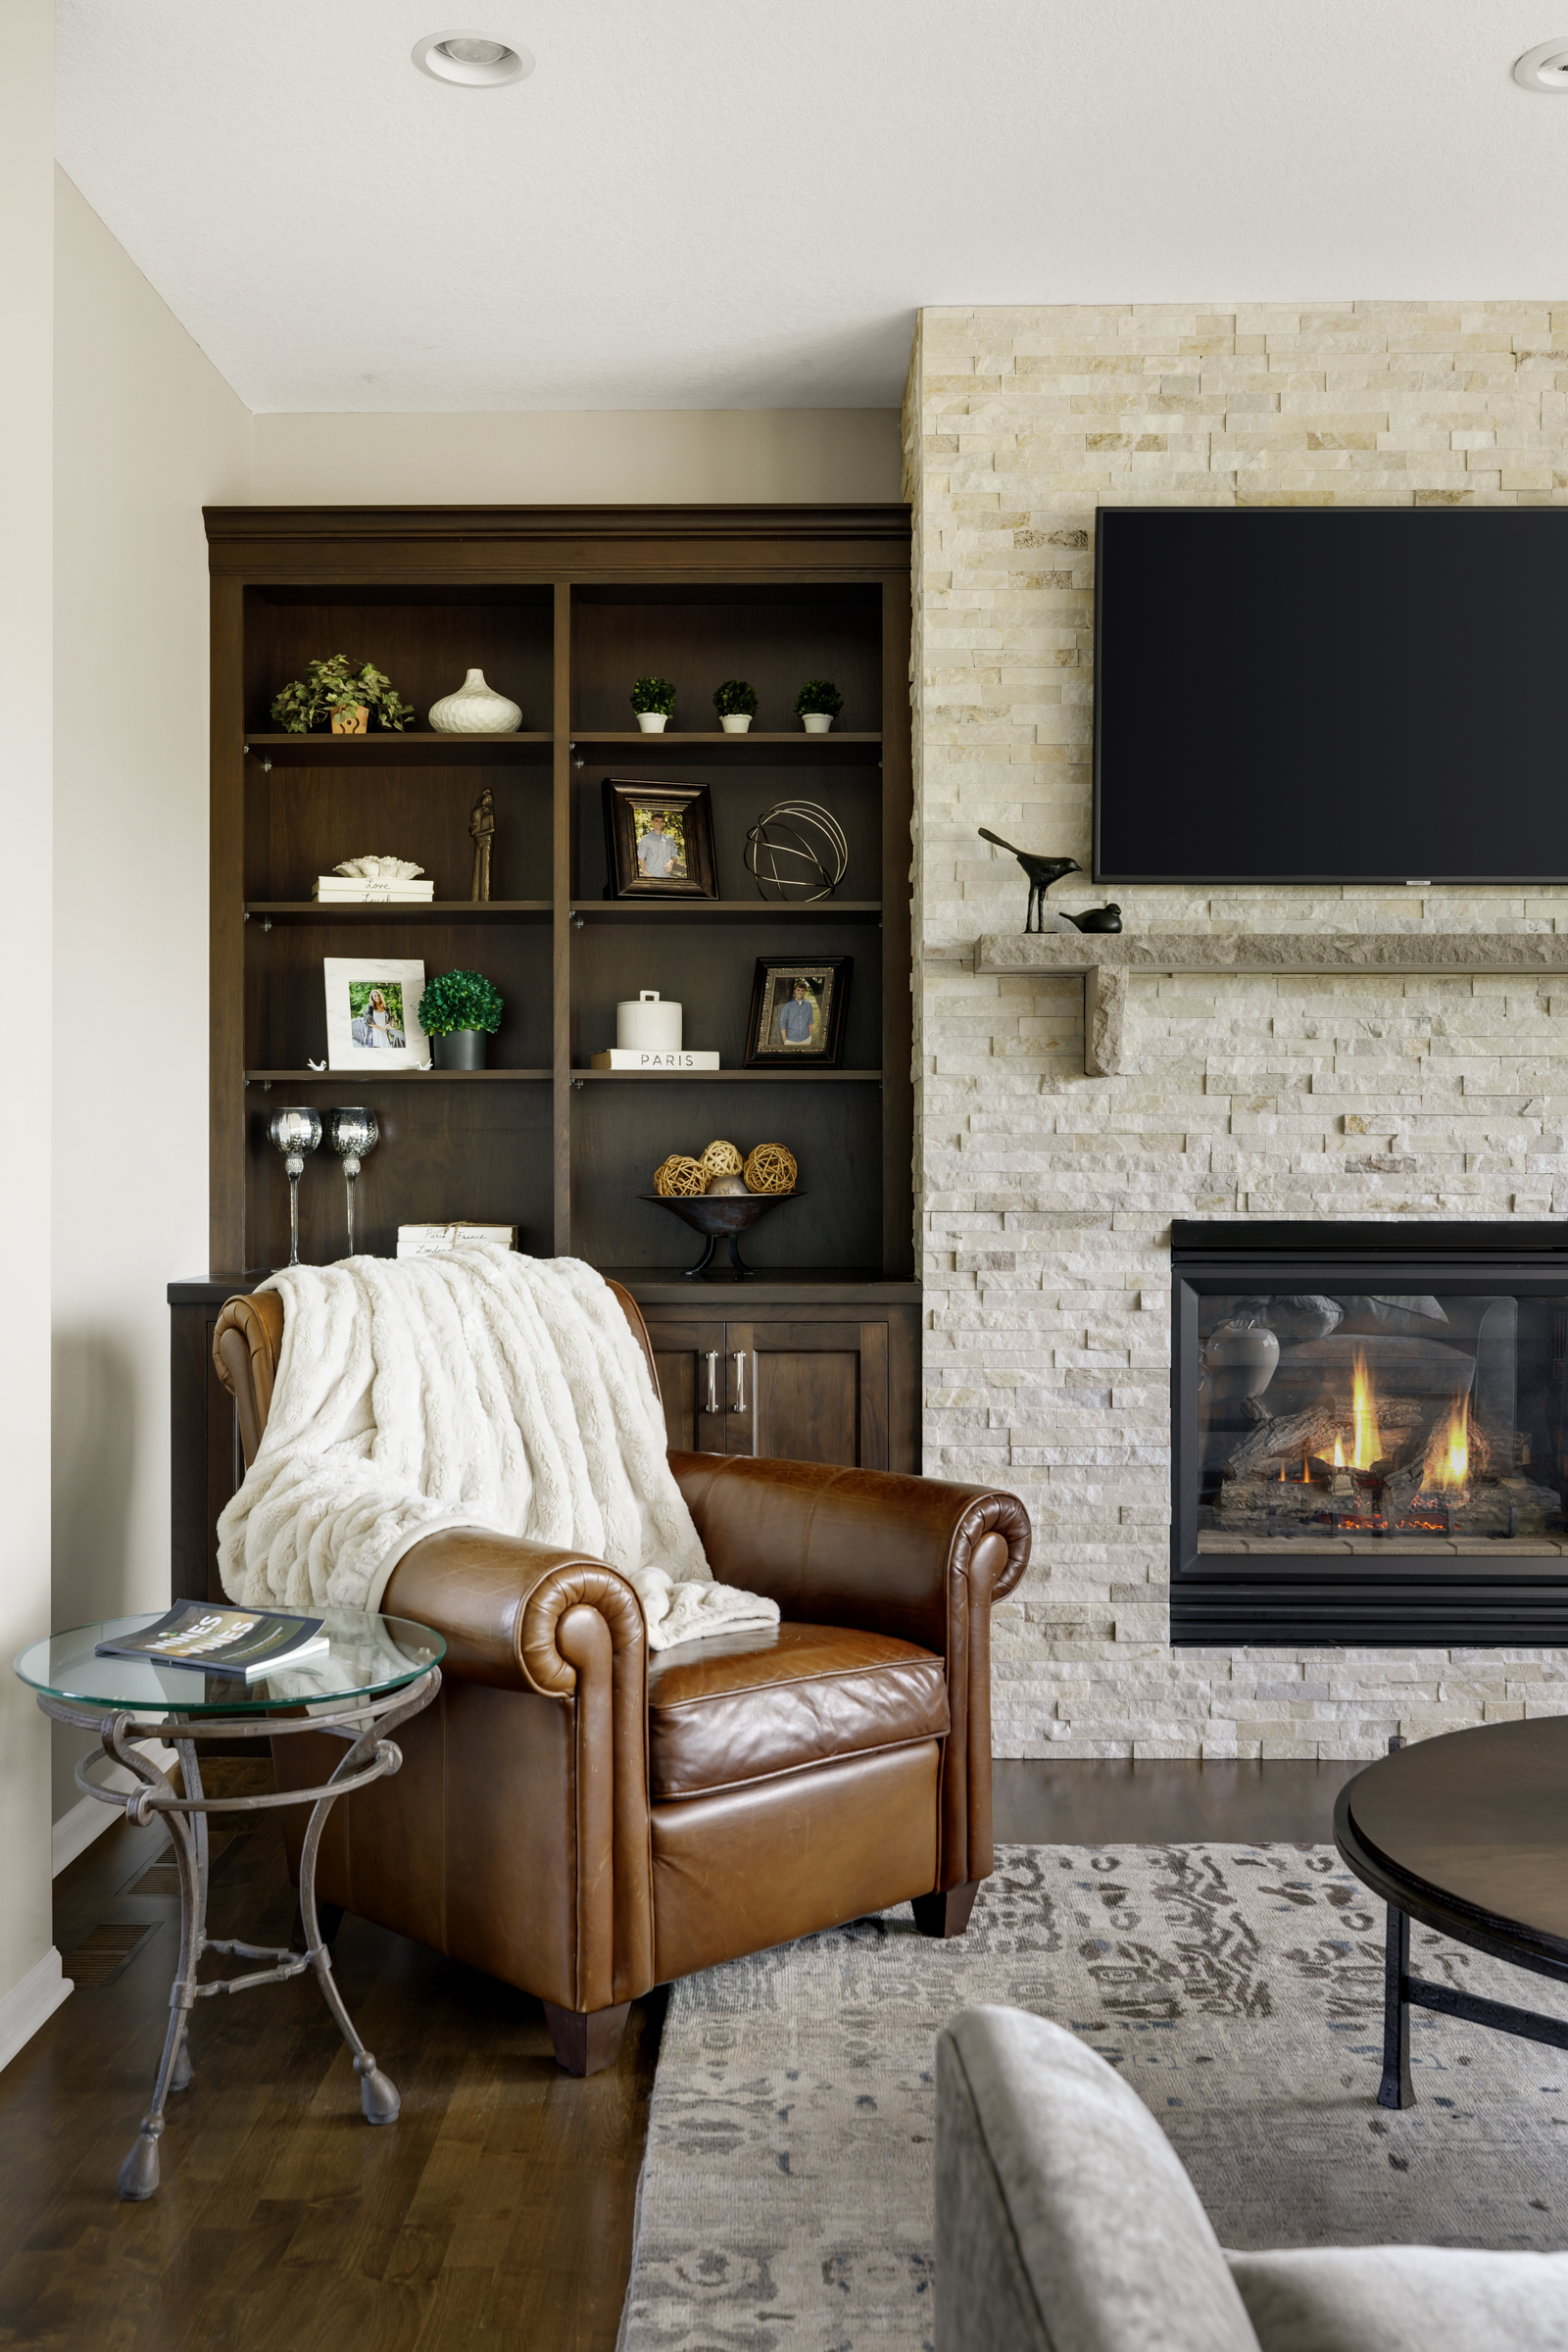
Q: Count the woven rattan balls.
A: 3